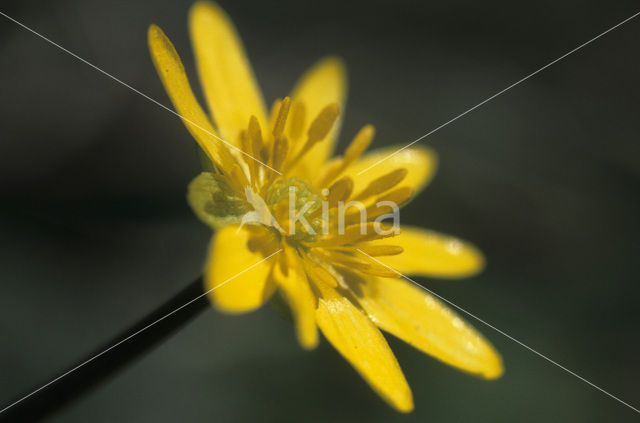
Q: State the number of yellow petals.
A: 9